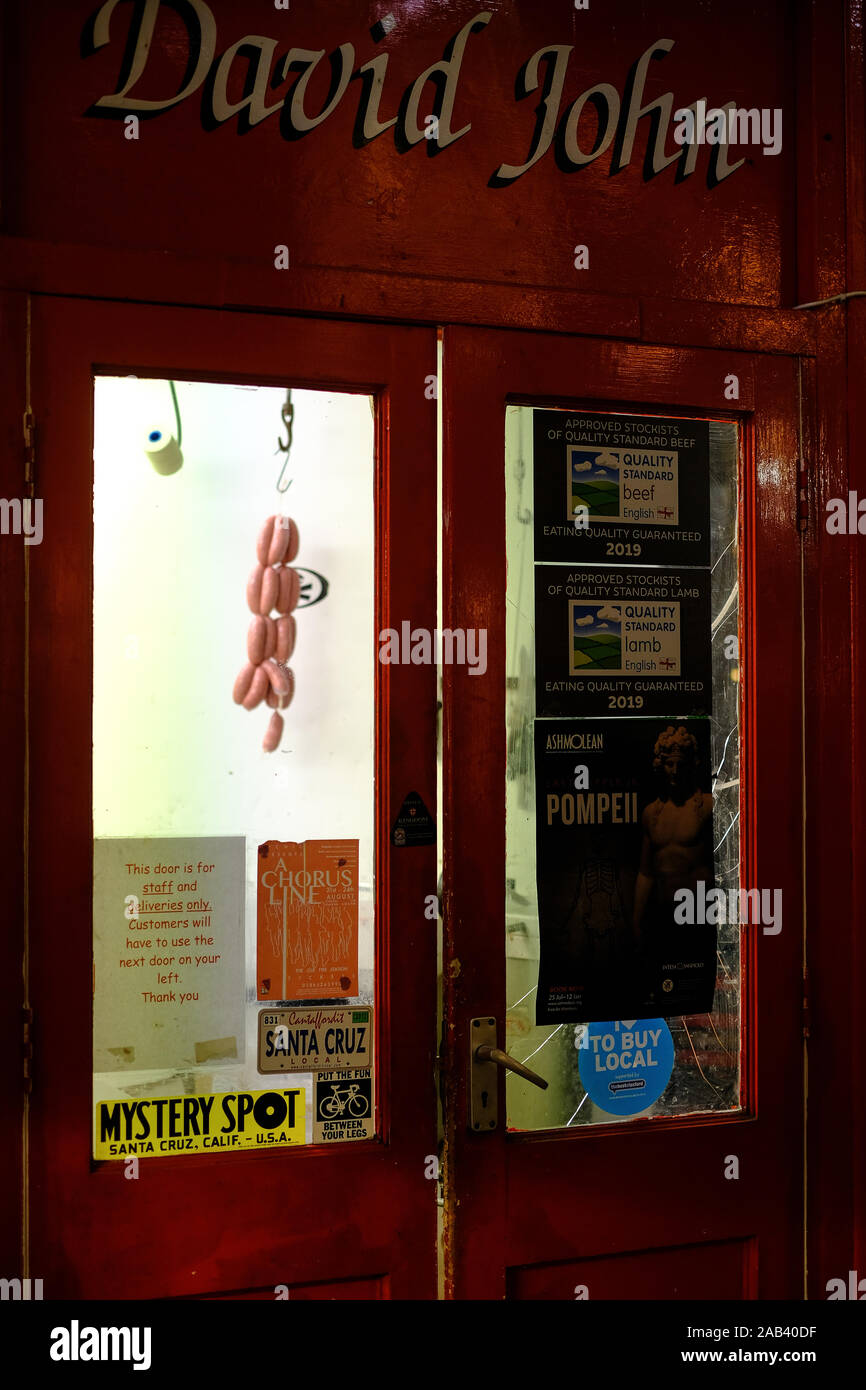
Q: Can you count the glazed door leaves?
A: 2